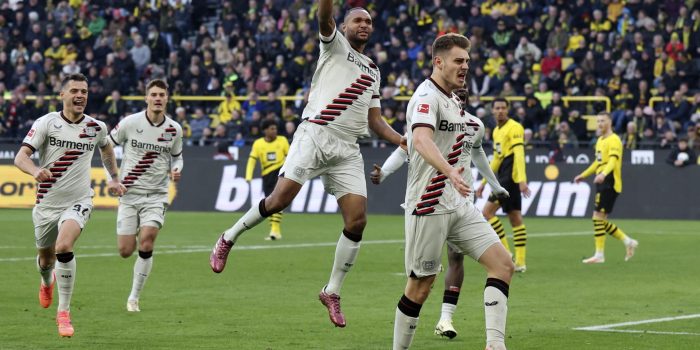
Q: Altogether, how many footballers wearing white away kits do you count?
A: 5